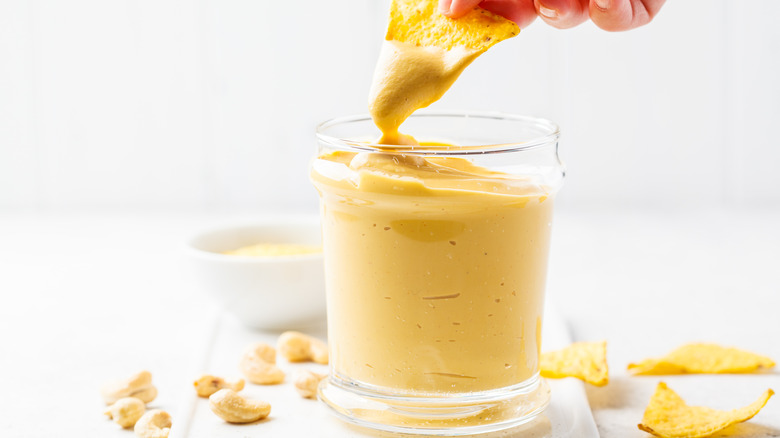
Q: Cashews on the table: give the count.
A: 8